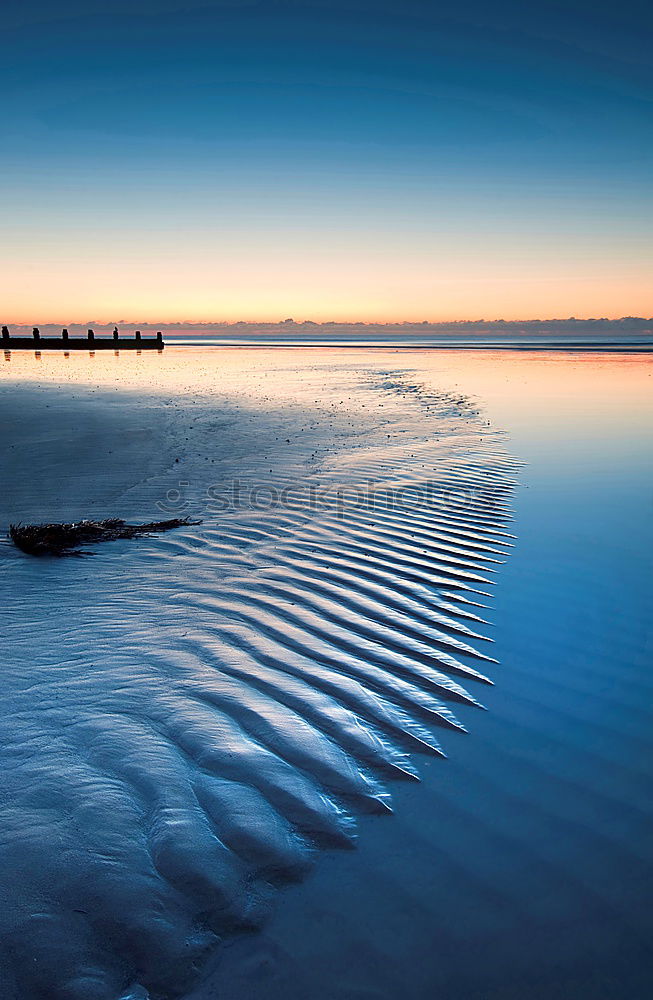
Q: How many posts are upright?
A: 7